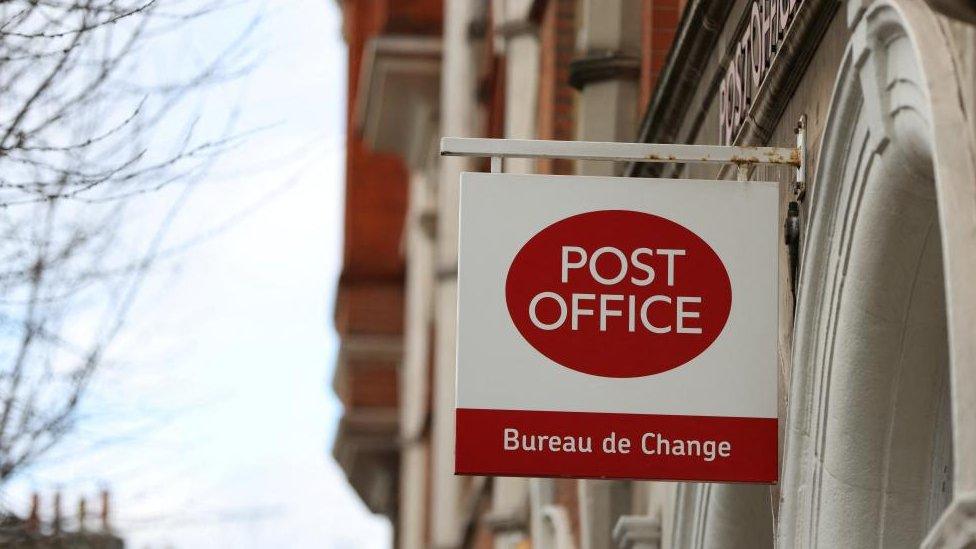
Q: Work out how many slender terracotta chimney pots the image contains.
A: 4